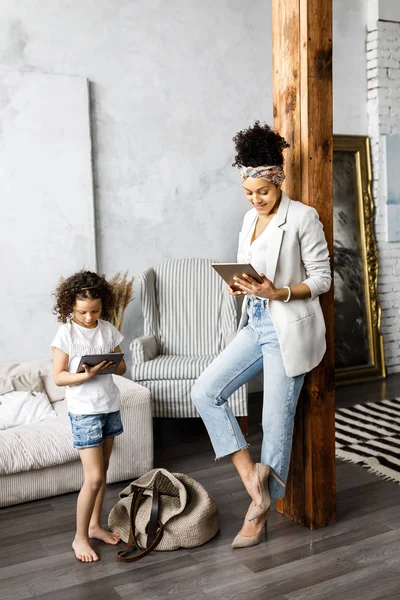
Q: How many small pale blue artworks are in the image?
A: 1